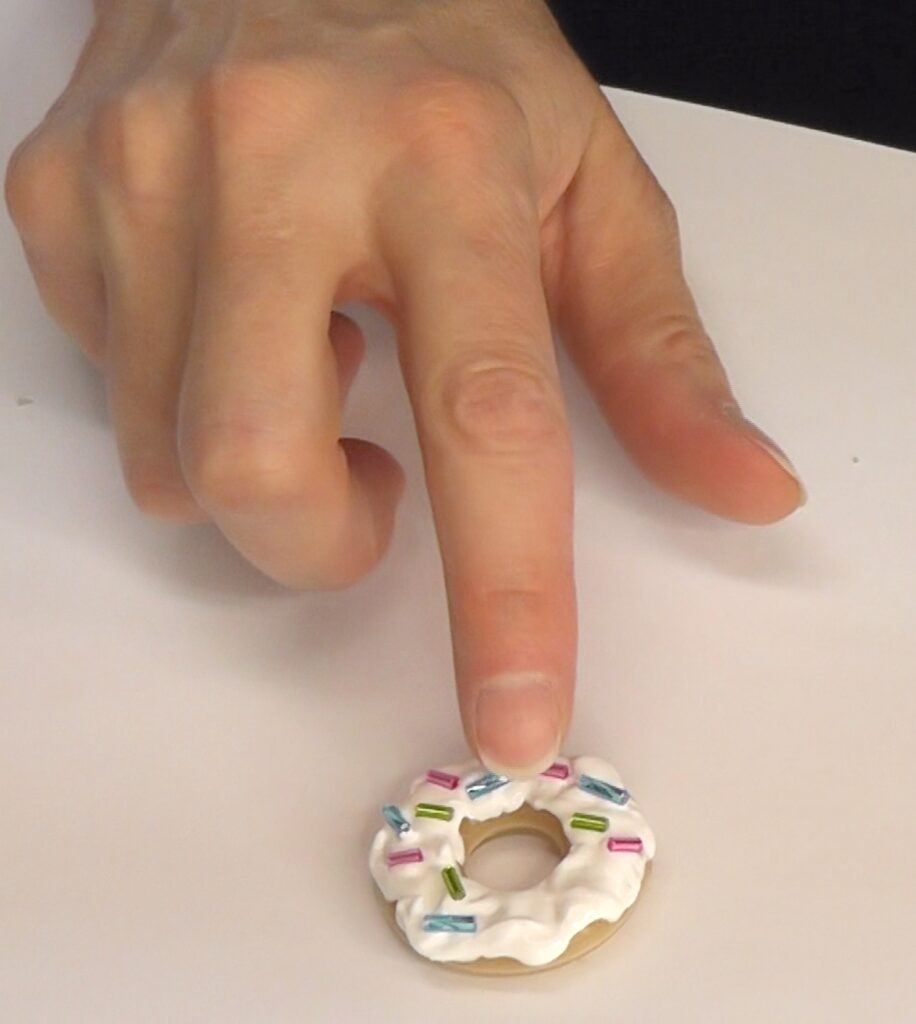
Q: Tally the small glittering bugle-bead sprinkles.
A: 11